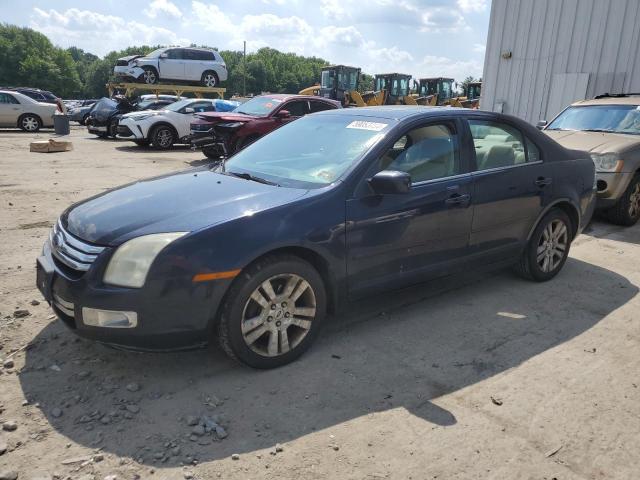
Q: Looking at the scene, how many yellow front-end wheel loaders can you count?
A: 4